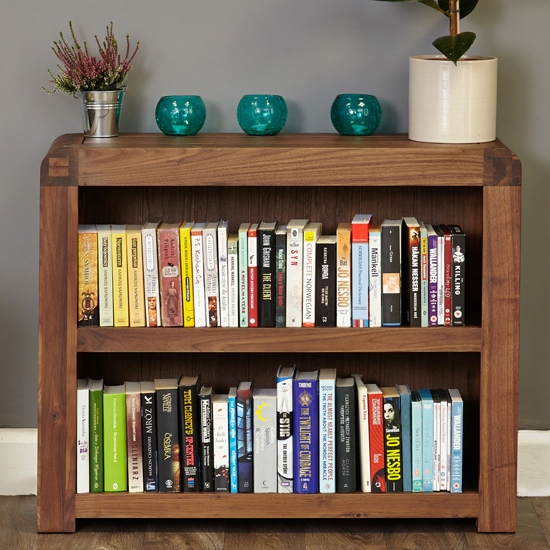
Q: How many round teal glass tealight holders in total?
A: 3